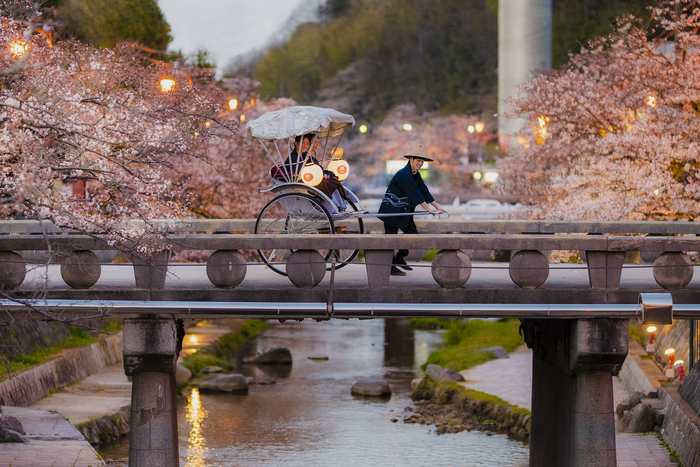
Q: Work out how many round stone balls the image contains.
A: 7